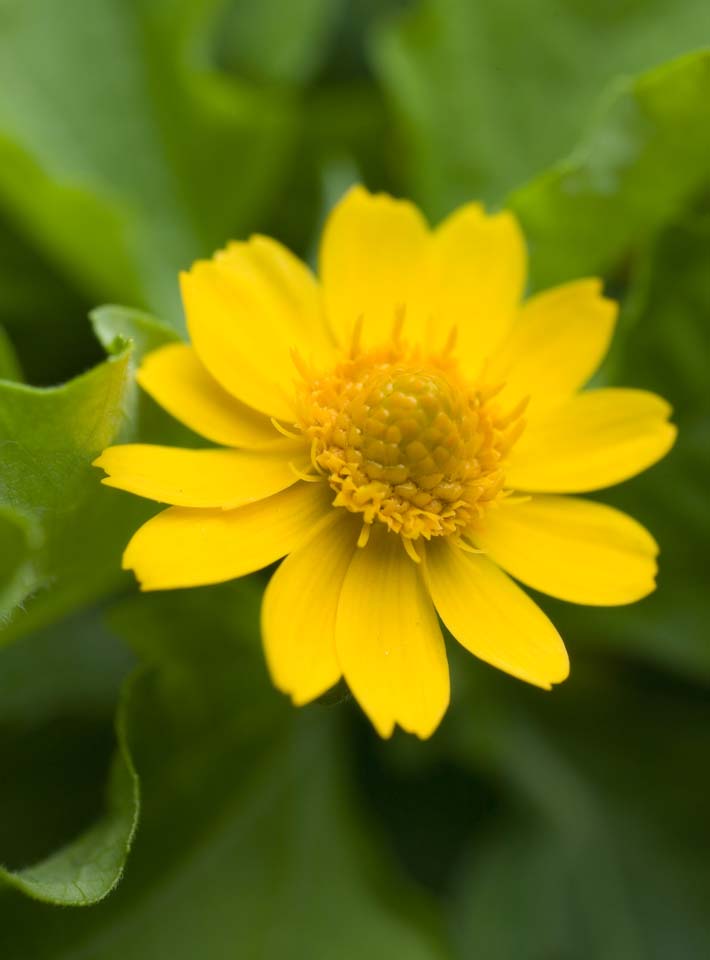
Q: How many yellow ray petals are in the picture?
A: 12